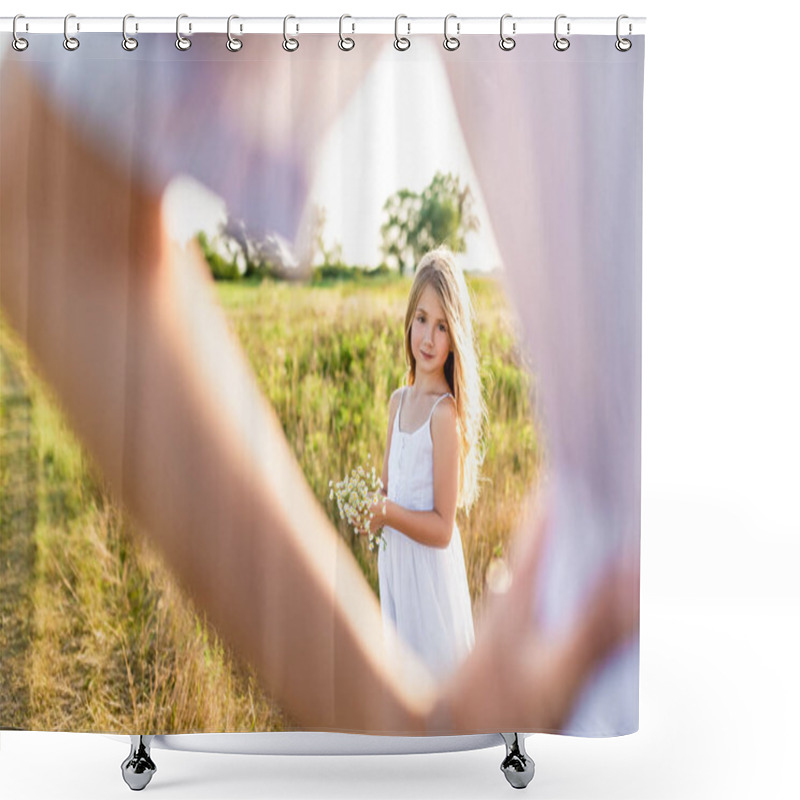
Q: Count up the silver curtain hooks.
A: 12